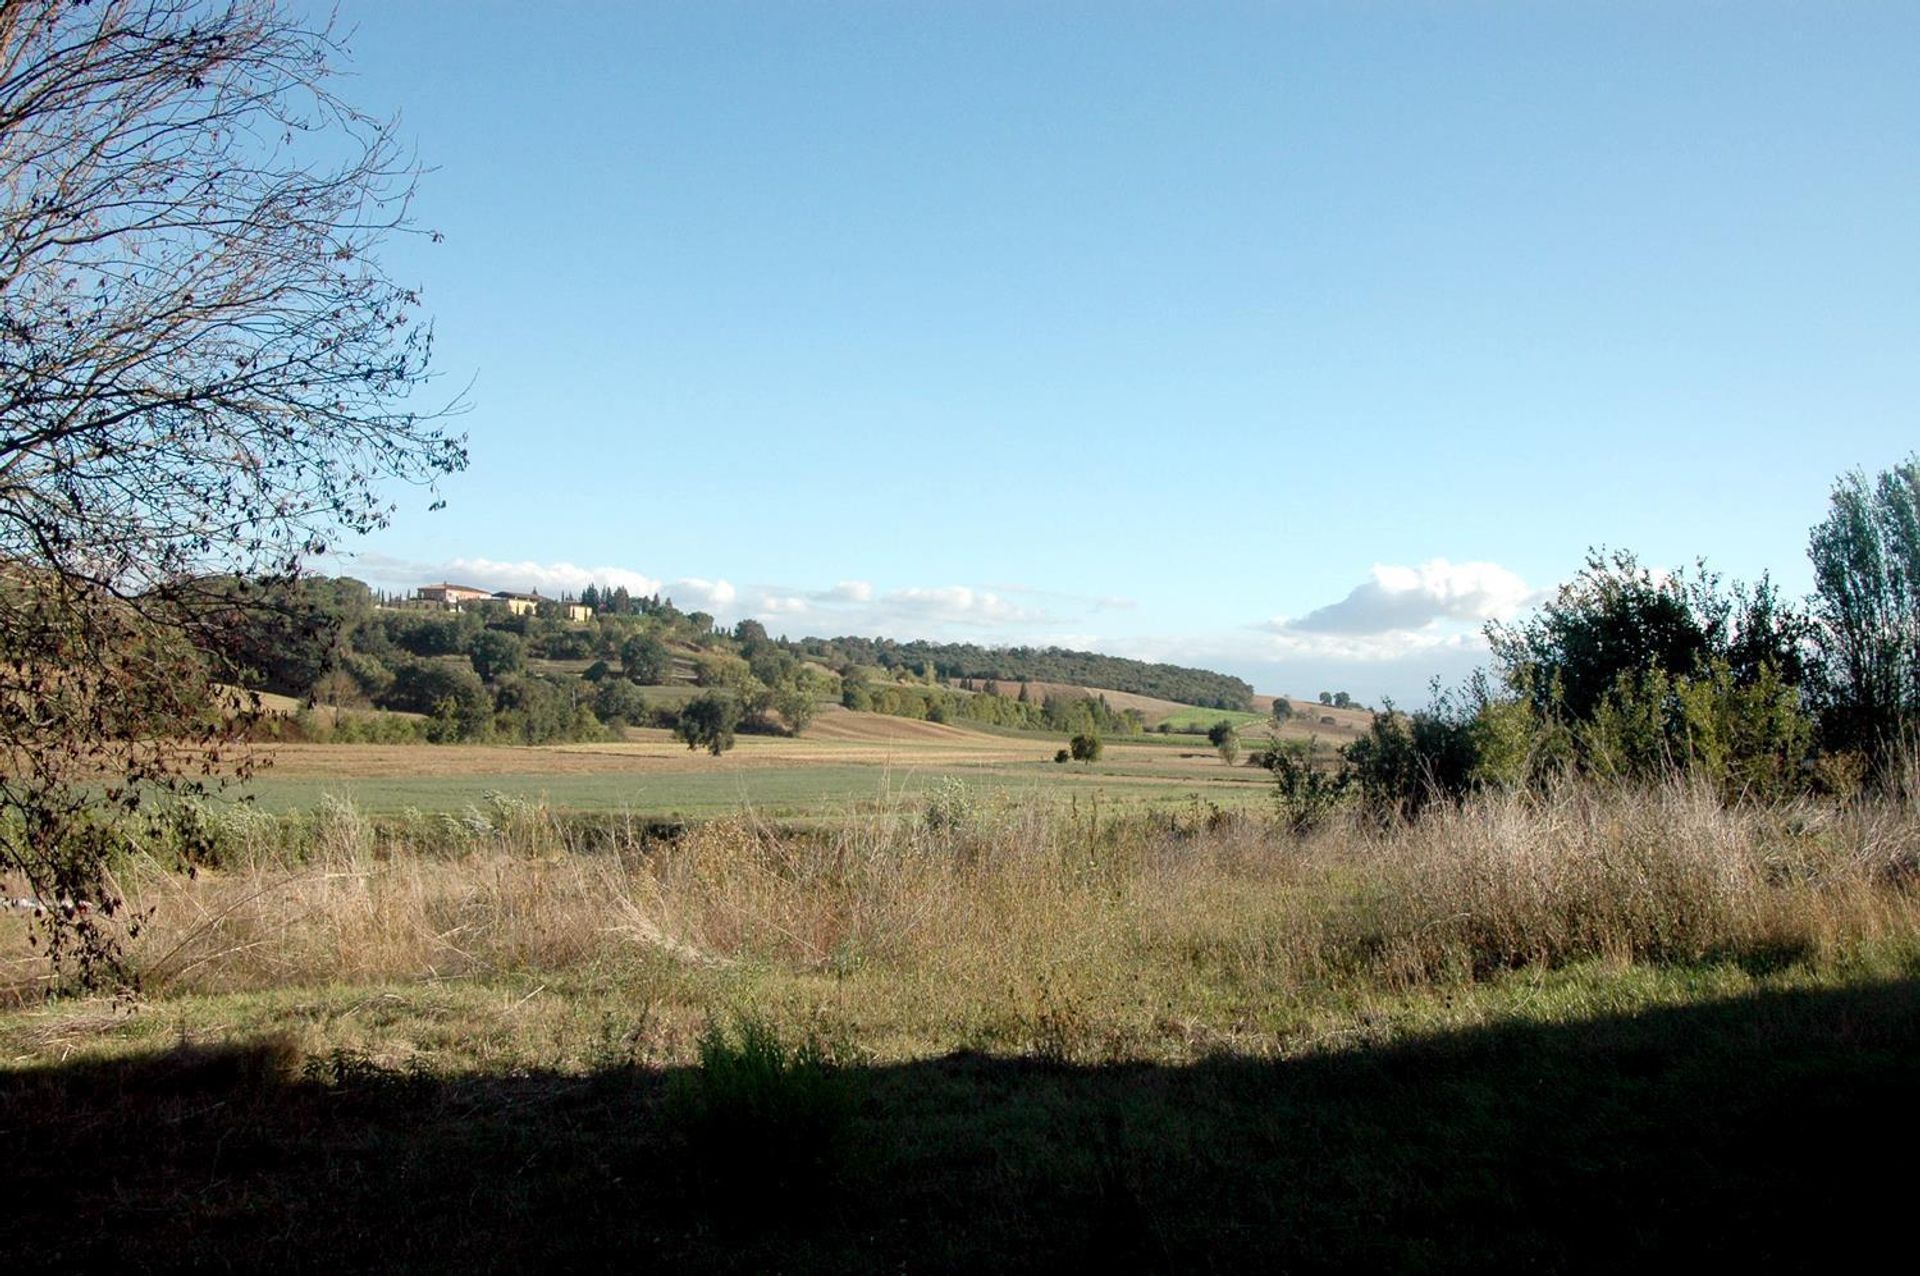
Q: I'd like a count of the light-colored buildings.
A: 3